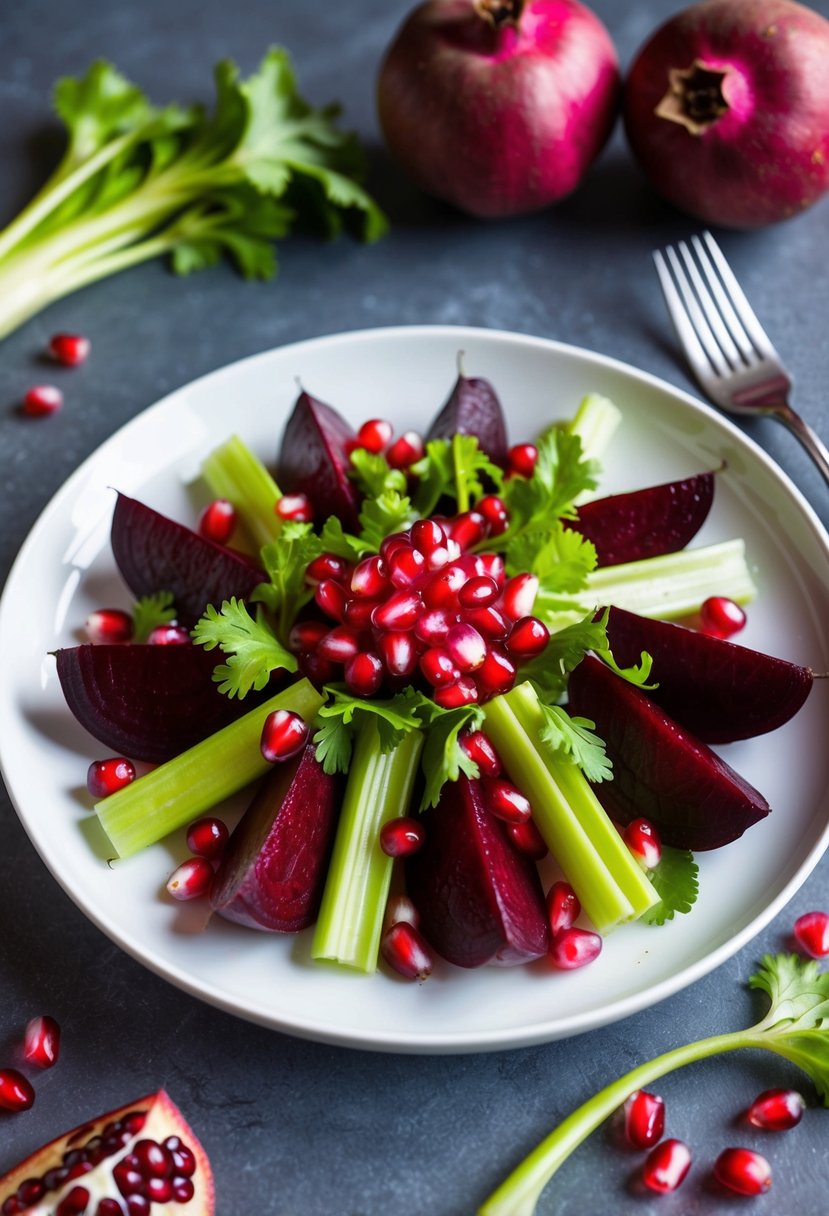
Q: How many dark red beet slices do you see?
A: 9